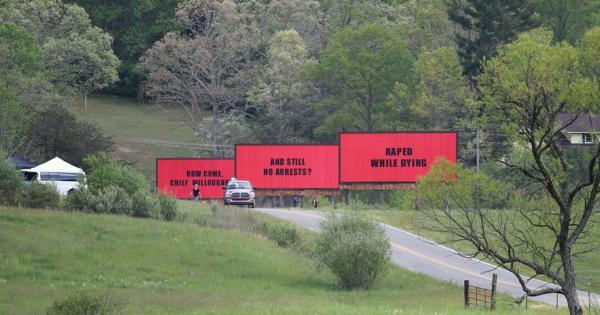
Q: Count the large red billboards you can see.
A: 3